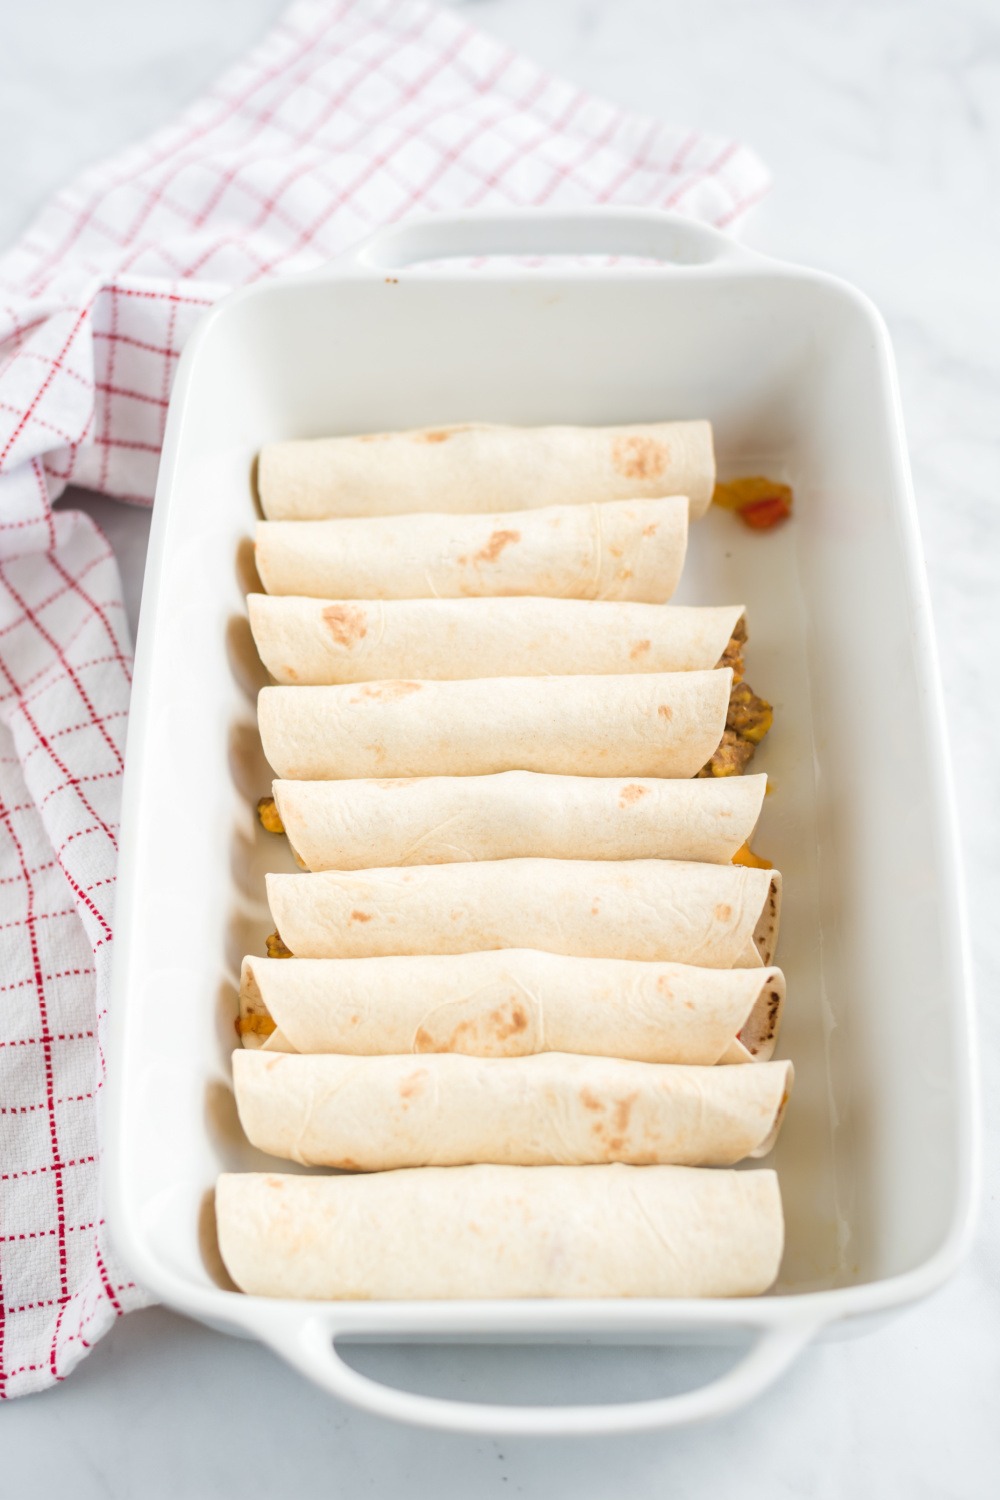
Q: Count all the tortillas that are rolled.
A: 9